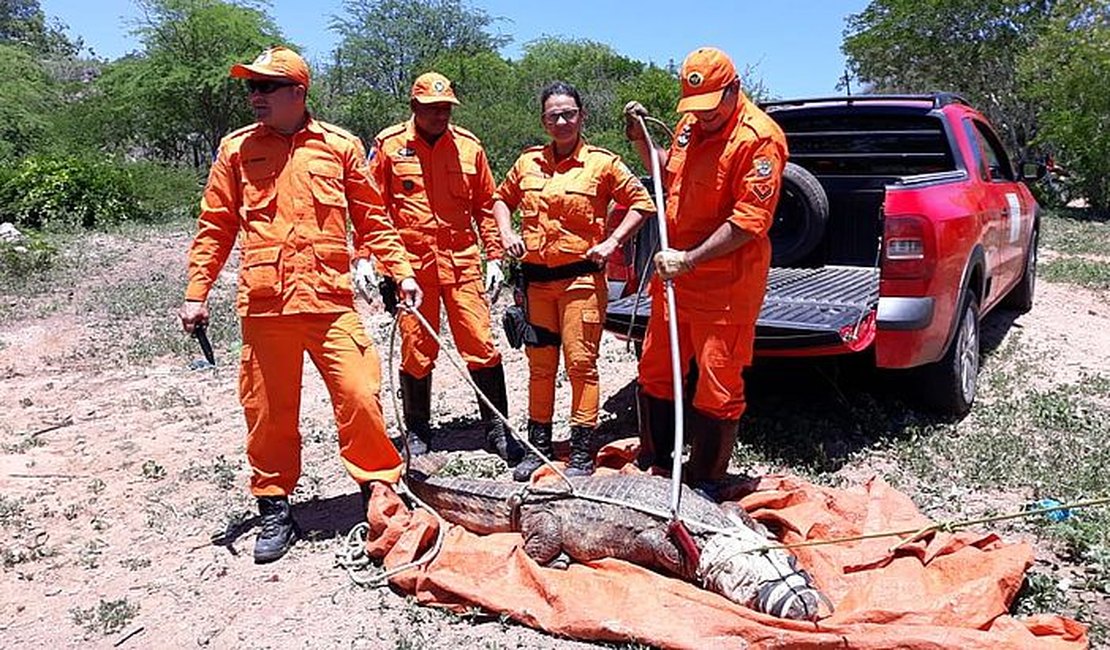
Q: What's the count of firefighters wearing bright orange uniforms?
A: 4